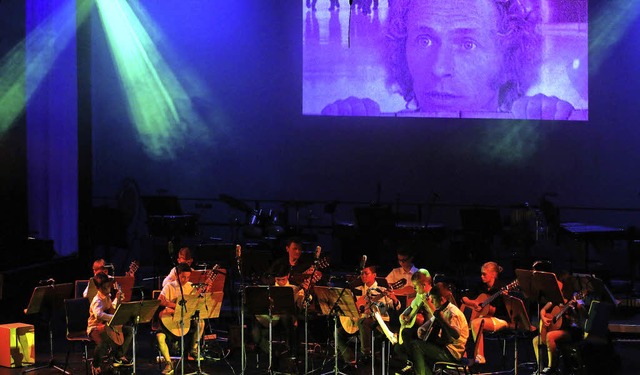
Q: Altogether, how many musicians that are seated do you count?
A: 12